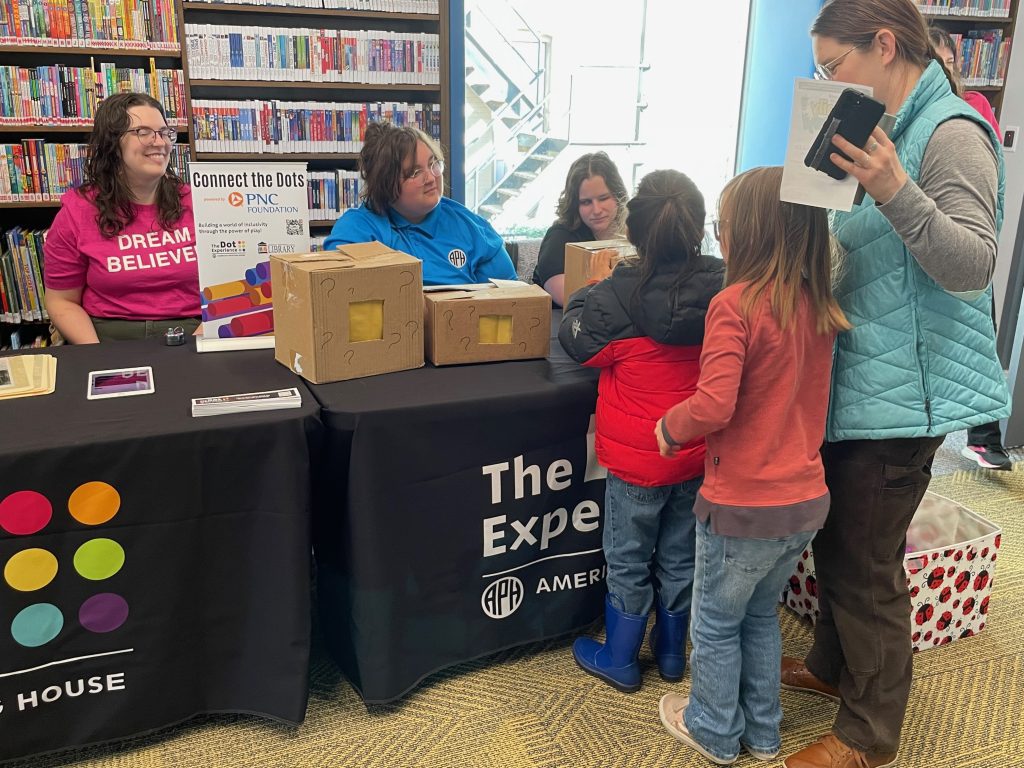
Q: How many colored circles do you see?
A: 6